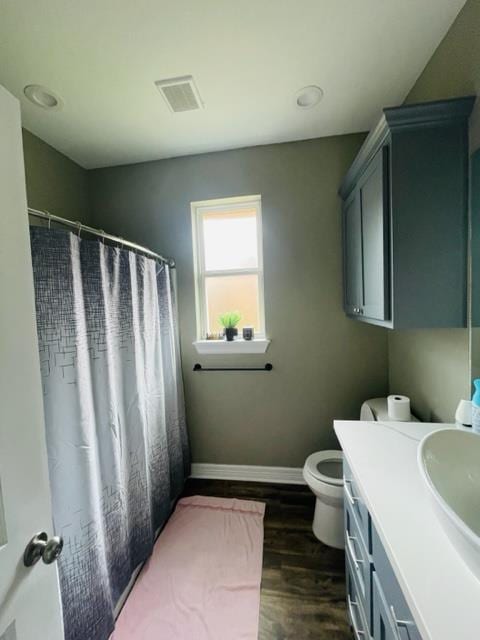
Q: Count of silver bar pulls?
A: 4